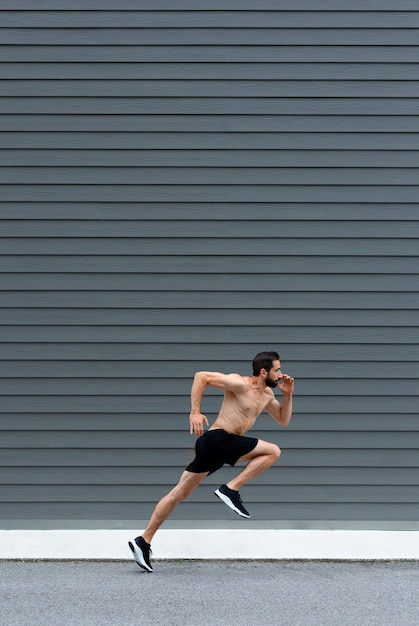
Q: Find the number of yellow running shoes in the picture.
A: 0